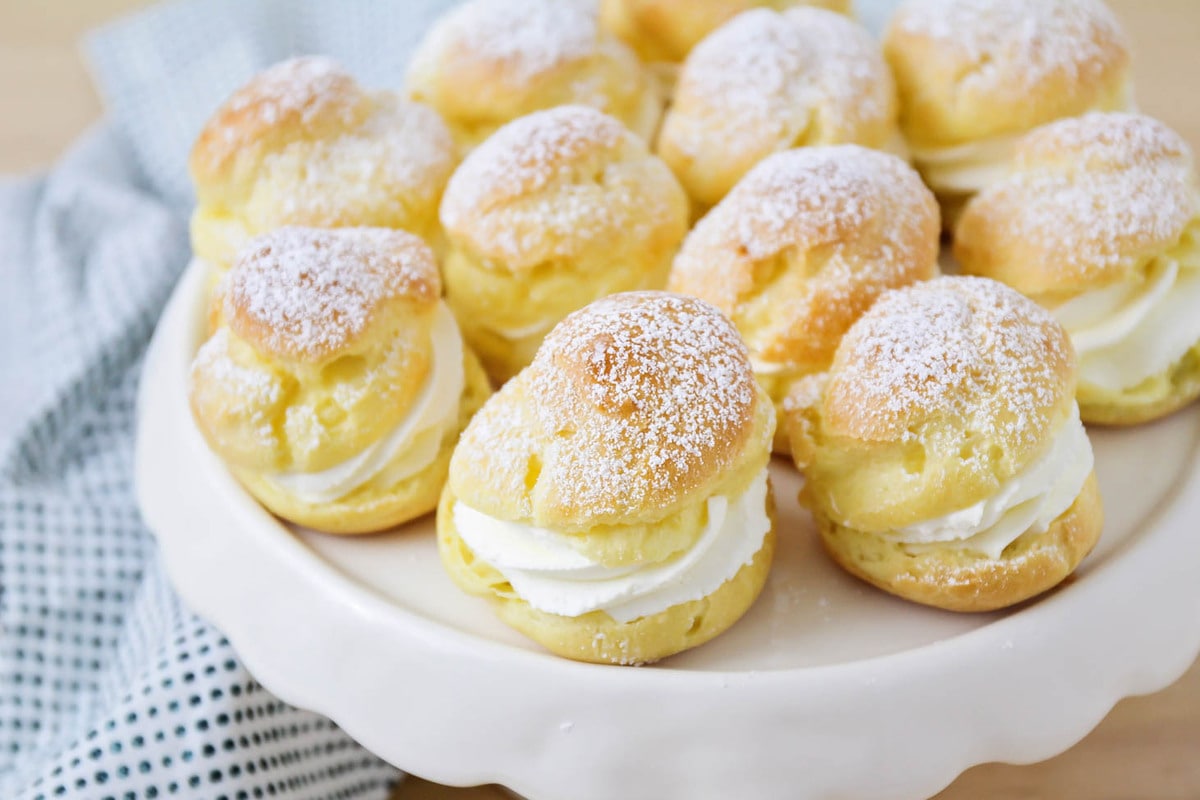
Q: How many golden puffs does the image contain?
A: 11